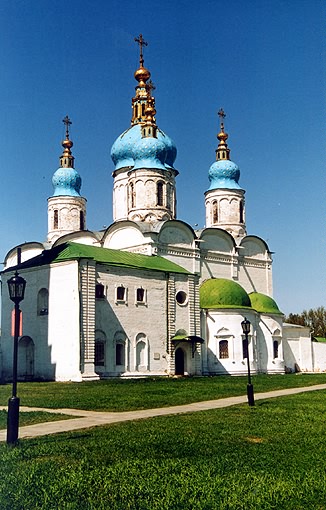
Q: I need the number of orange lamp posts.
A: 0